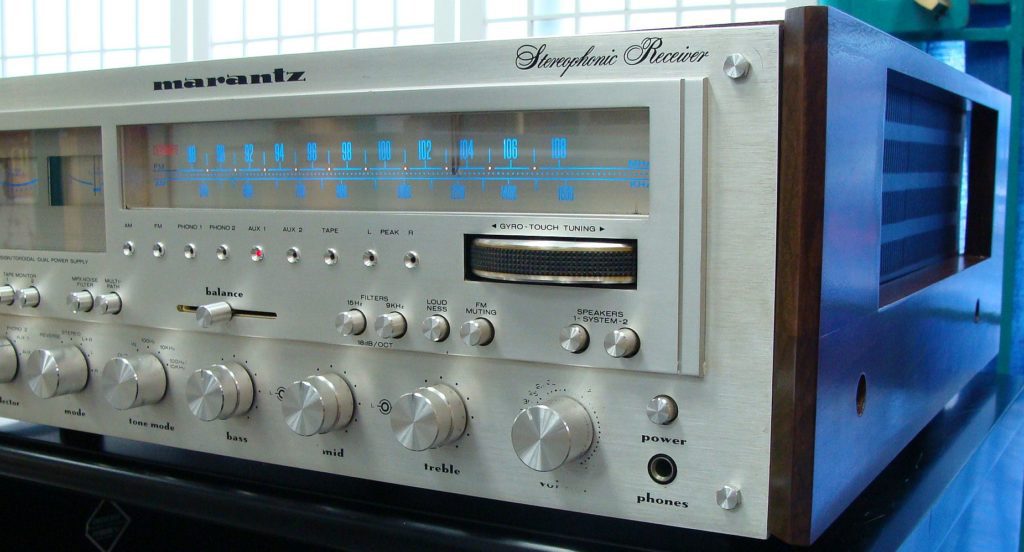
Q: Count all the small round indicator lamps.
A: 9